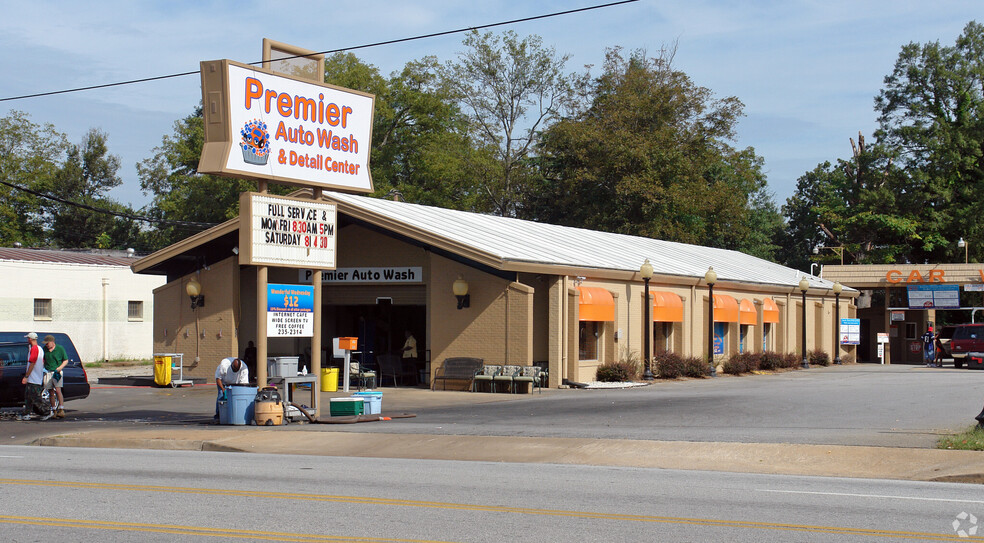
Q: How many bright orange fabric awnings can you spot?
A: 5